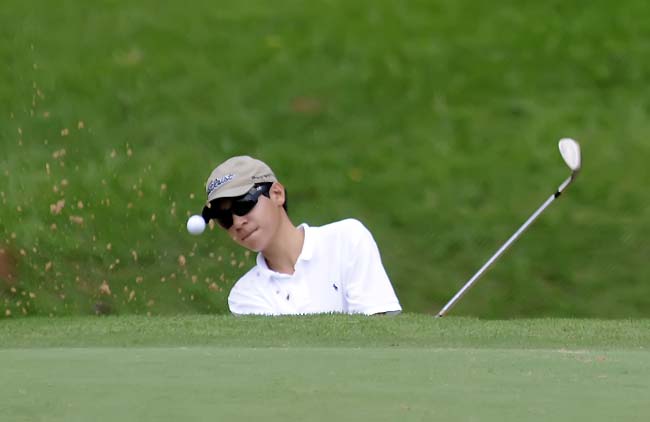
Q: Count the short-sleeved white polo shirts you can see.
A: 1